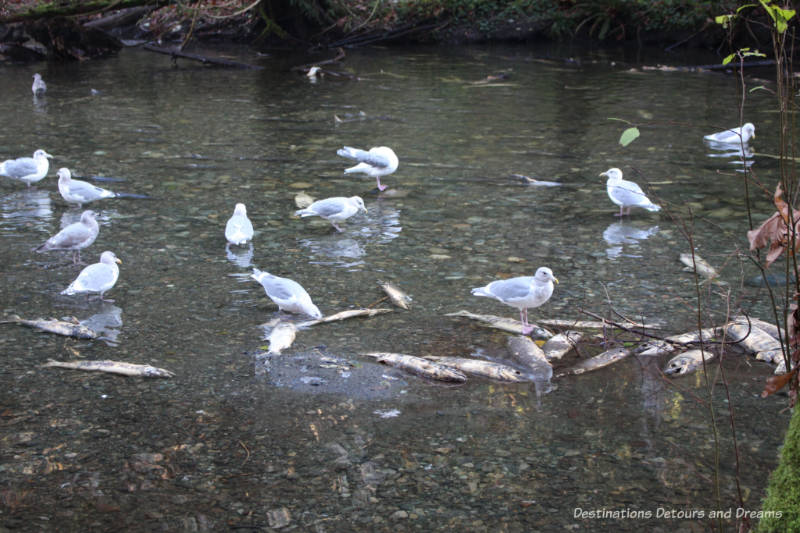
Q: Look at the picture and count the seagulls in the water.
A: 12